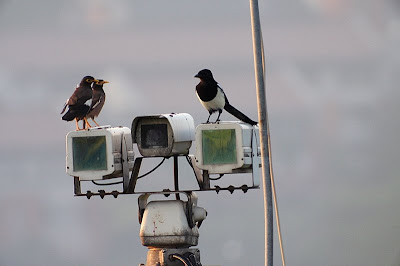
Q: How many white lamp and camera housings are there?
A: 3